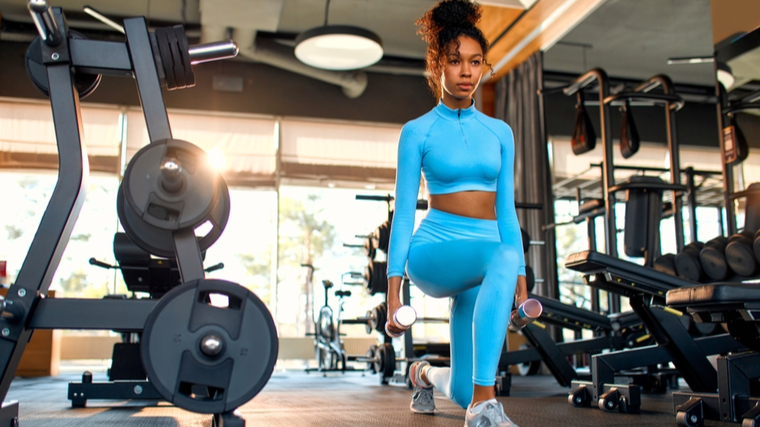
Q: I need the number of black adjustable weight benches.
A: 3